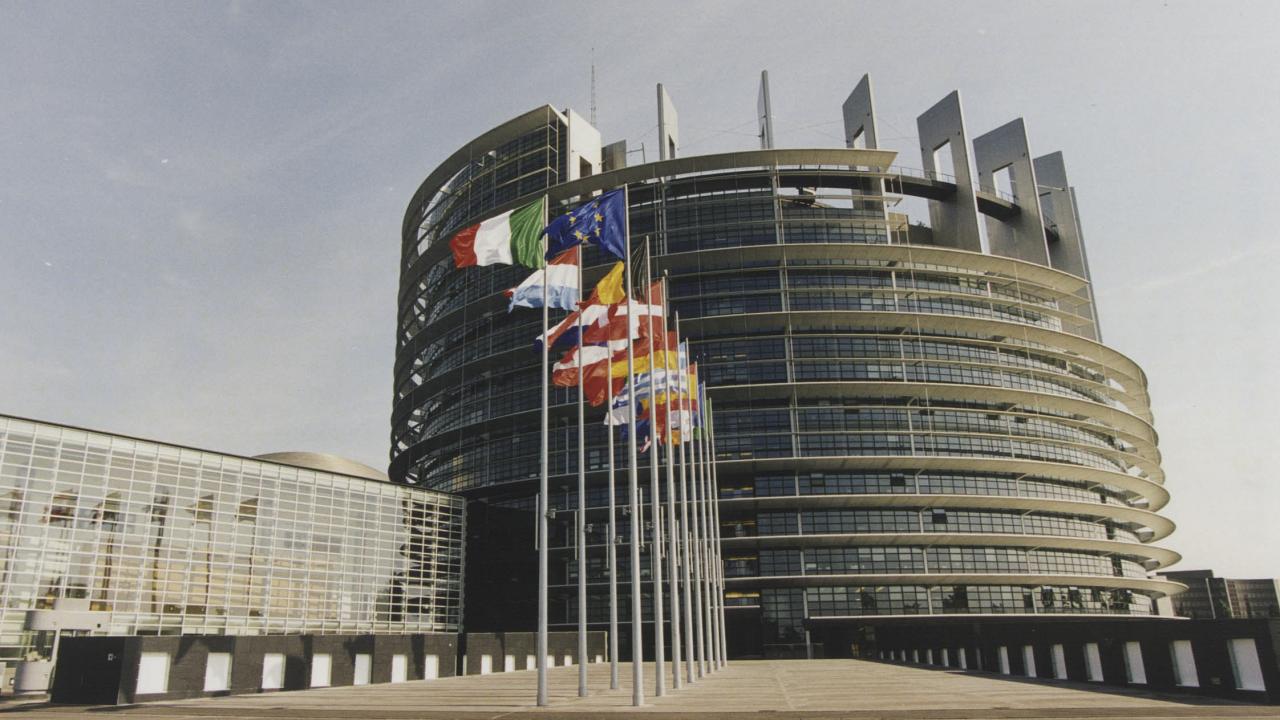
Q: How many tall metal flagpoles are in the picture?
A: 11